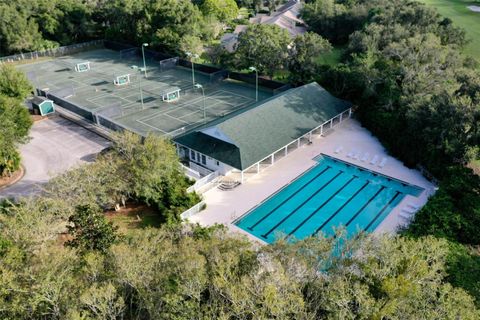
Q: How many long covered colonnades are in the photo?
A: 1